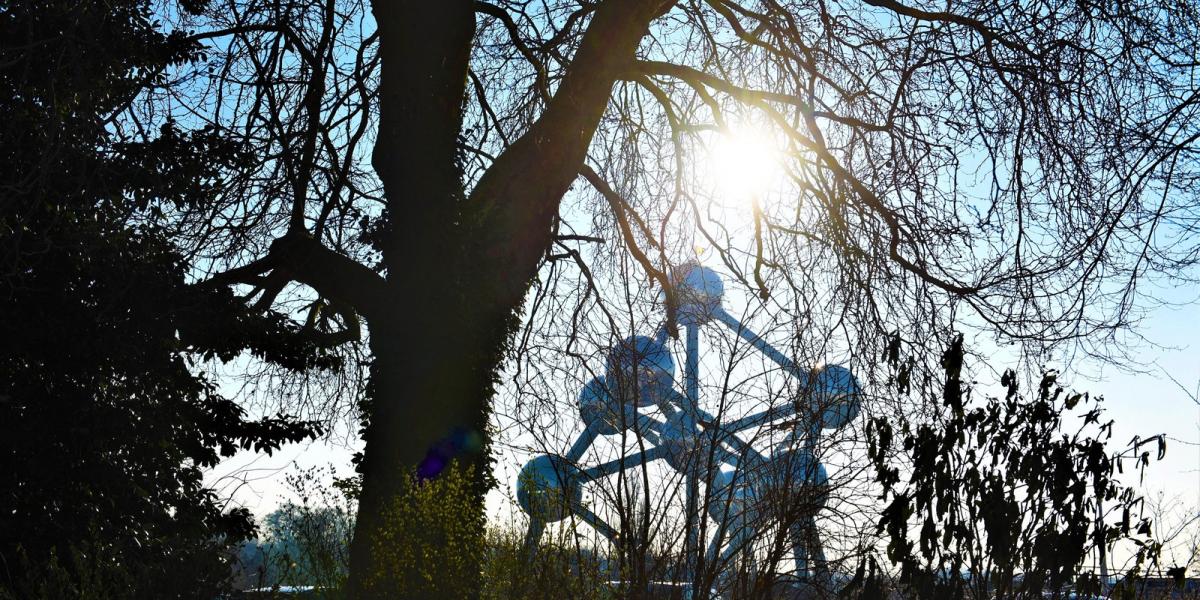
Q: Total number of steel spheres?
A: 8